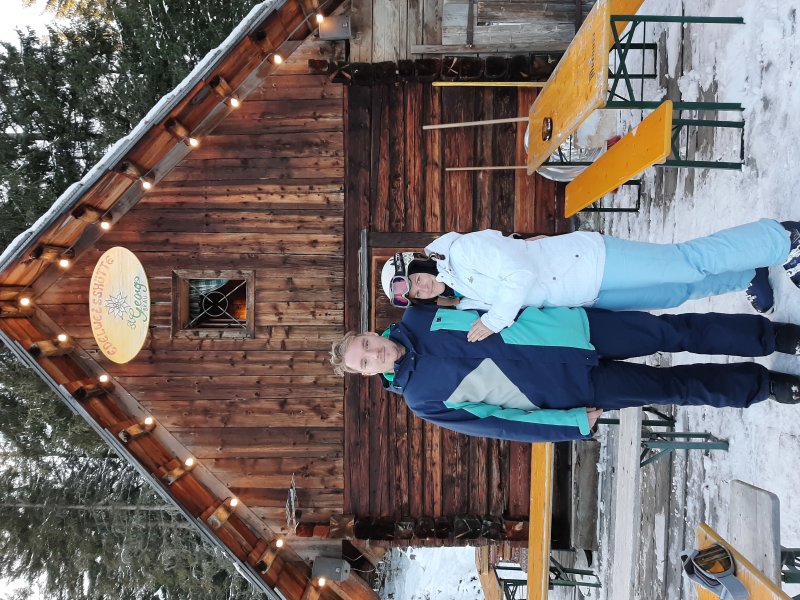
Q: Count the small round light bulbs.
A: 15